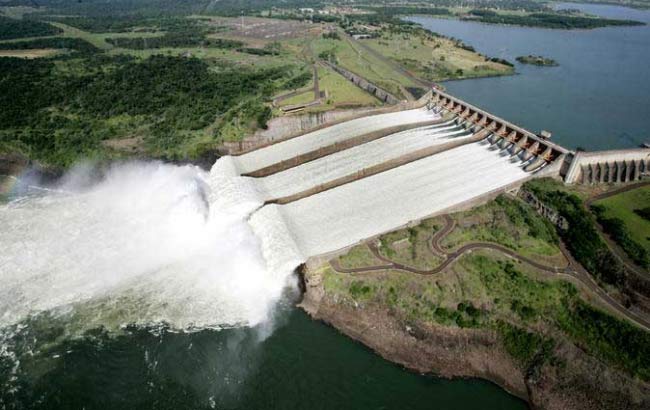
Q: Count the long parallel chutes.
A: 3